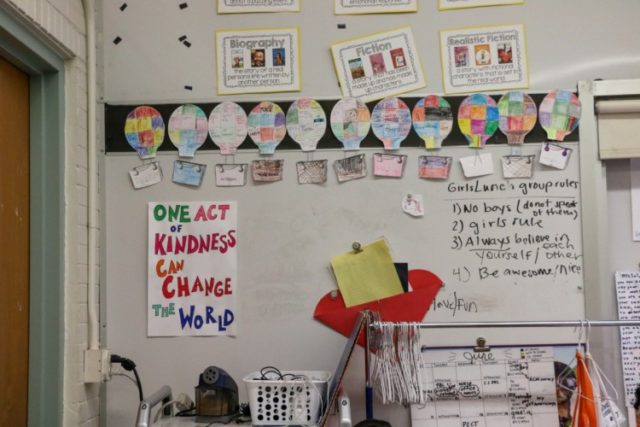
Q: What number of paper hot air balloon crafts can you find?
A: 11